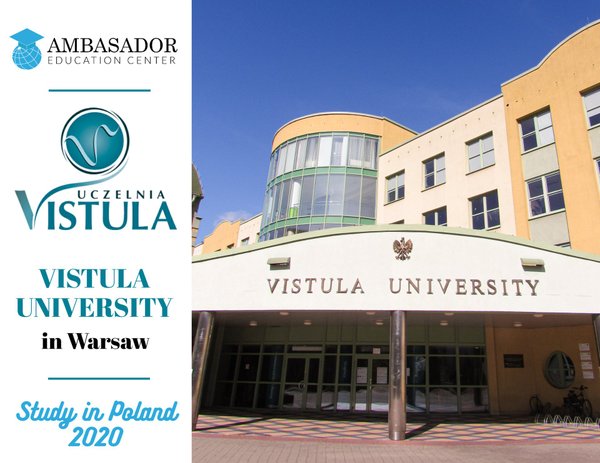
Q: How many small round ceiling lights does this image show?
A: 9